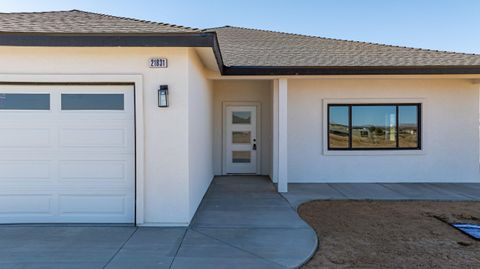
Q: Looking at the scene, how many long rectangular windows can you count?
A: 2